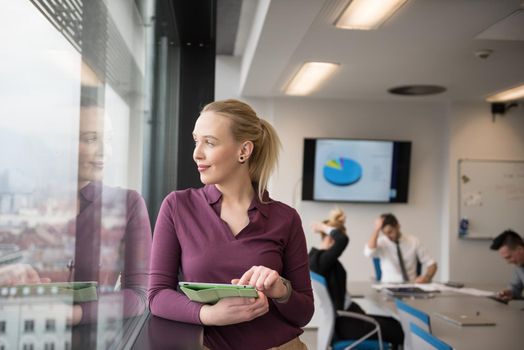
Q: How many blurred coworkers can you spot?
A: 3